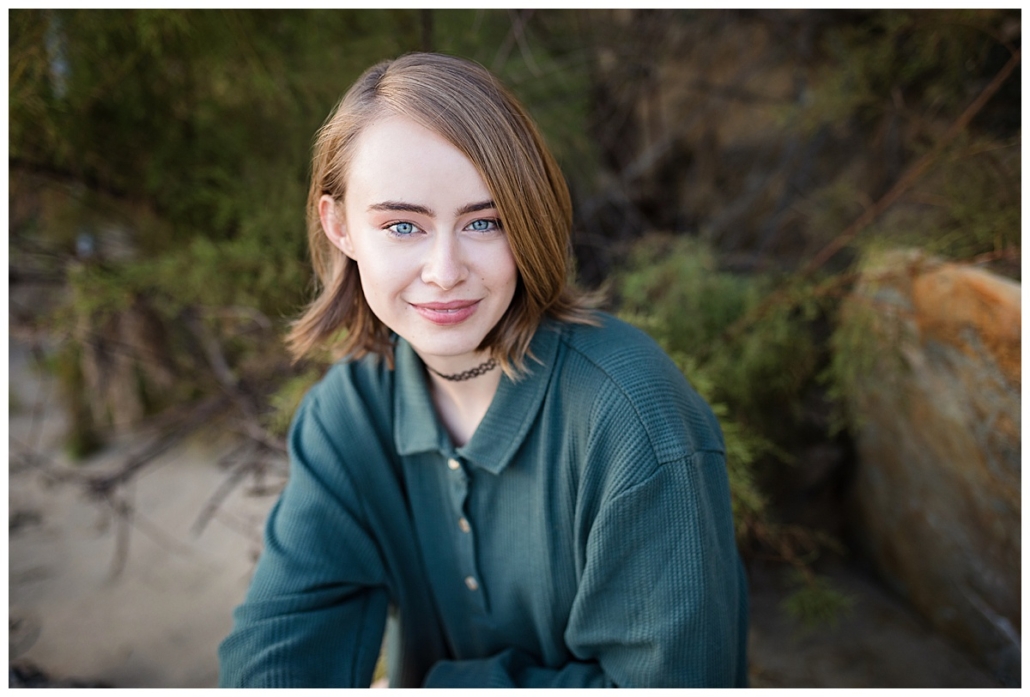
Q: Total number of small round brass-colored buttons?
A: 3